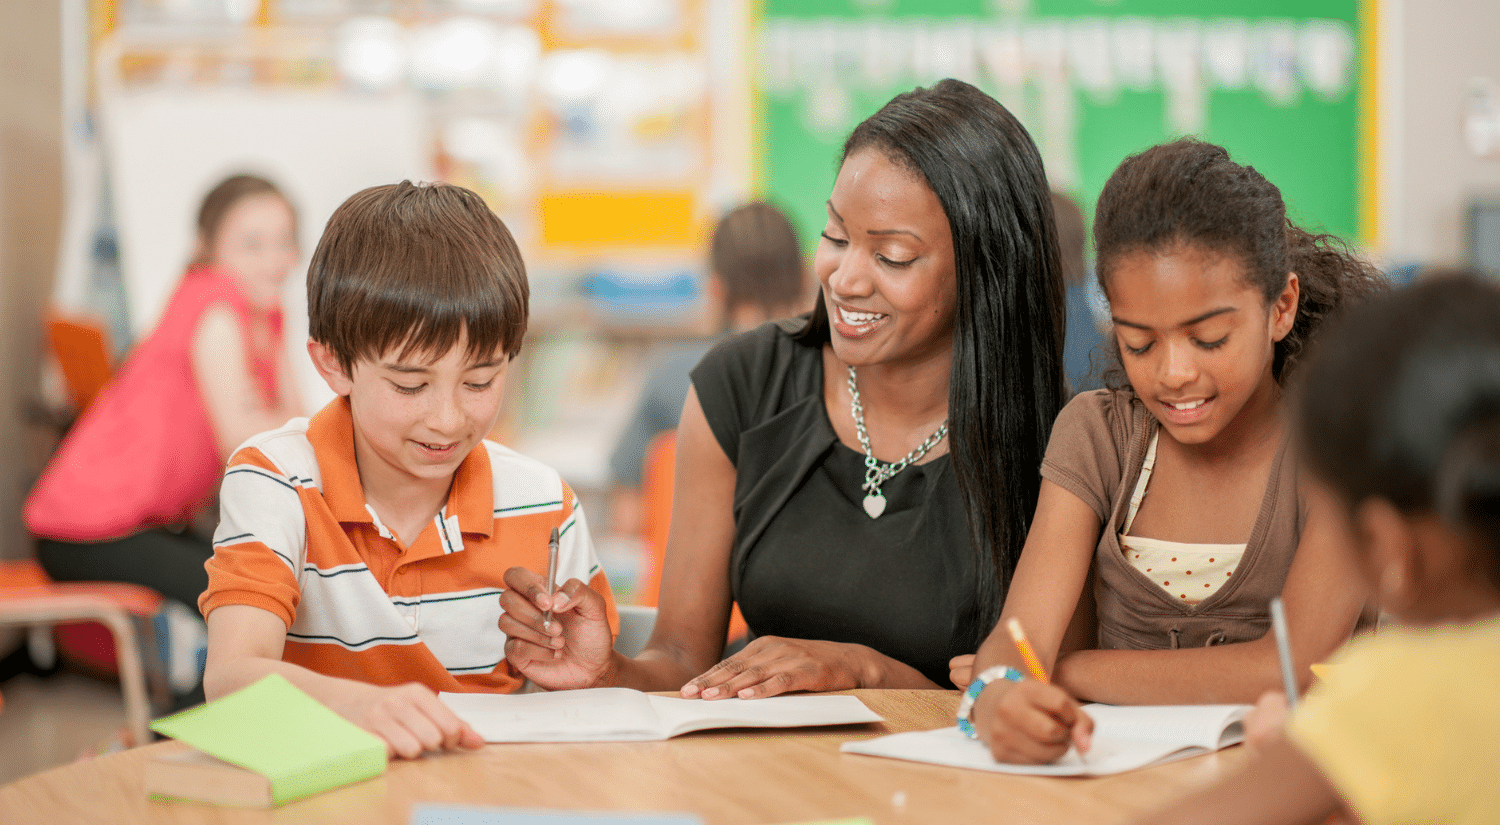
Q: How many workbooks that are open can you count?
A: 2